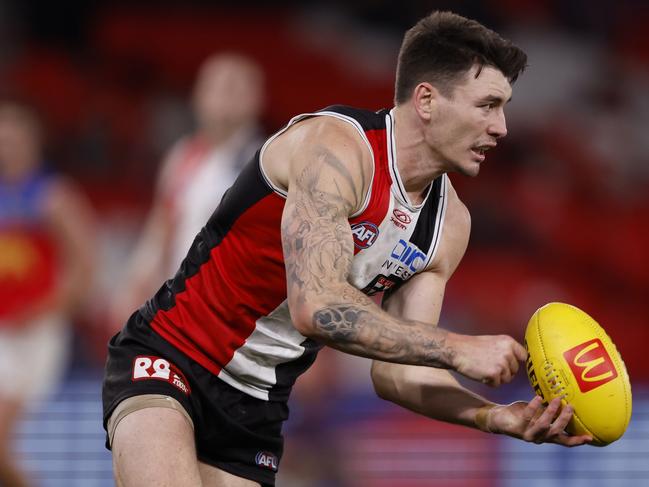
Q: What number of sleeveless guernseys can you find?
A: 3